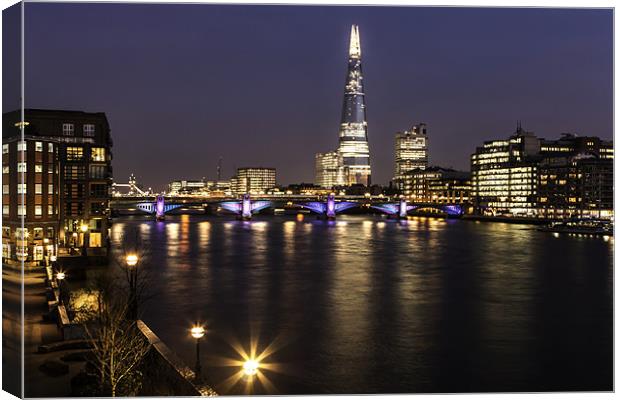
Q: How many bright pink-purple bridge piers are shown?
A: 4